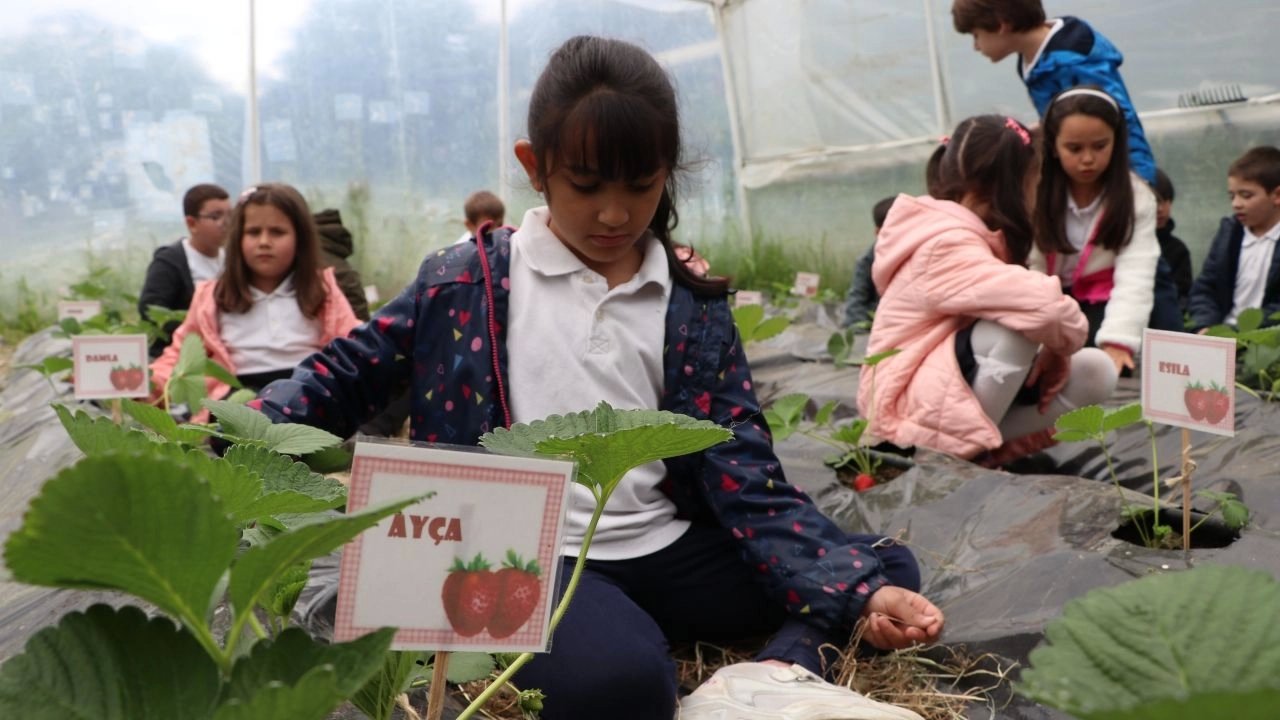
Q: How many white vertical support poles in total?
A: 4